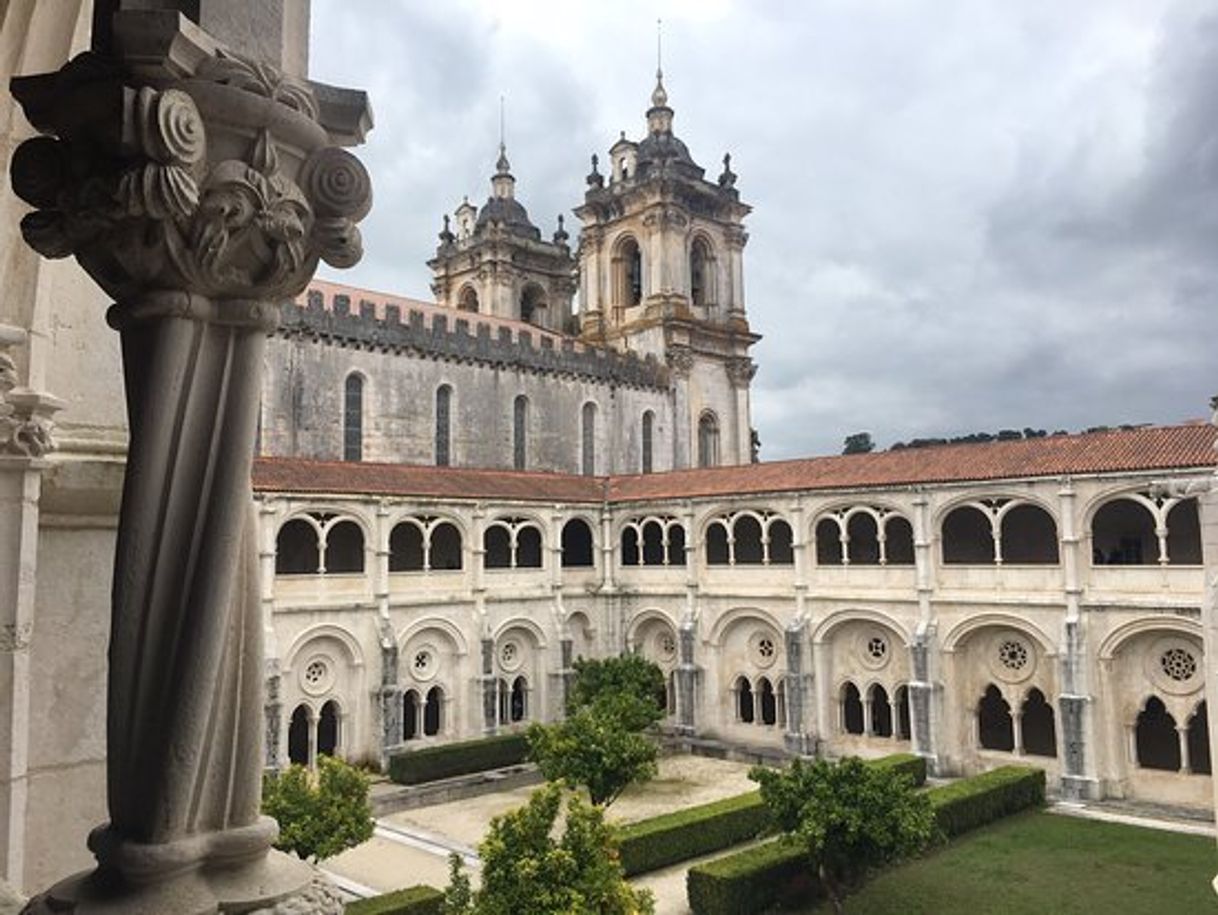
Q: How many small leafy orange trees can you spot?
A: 5